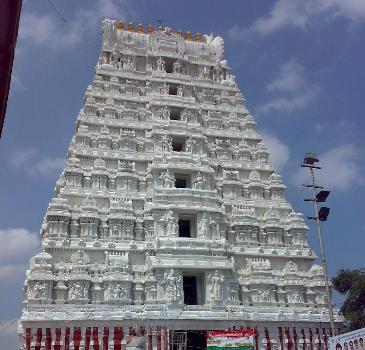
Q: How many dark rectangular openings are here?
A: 7